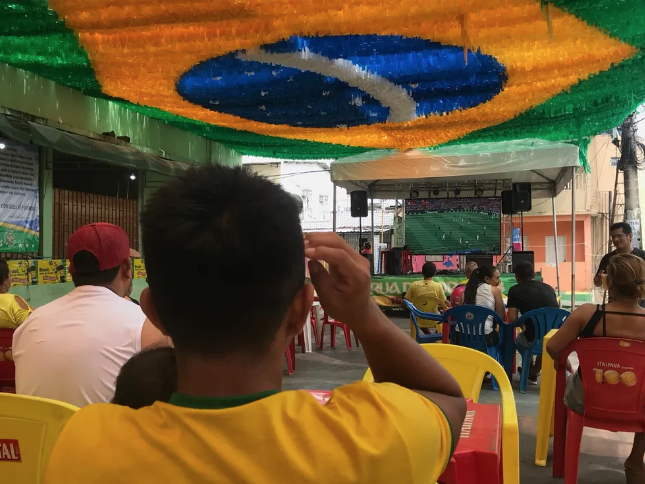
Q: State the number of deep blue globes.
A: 1